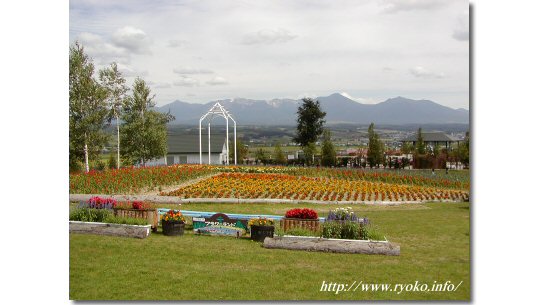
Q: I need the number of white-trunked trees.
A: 2